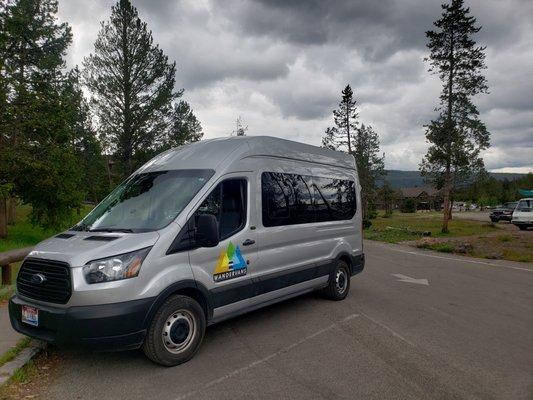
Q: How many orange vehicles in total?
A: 0